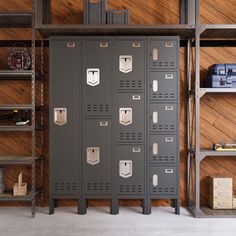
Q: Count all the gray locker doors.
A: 11